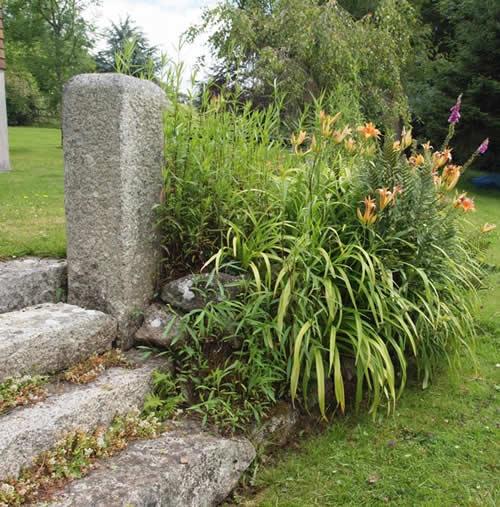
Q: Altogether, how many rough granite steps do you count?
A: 4